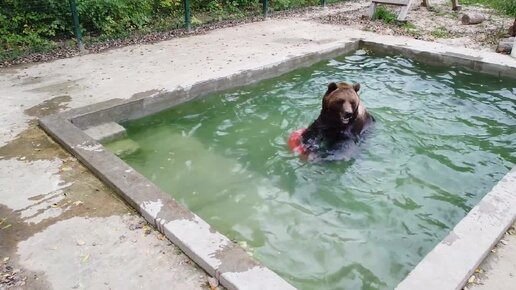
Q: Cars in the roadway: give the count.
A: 0